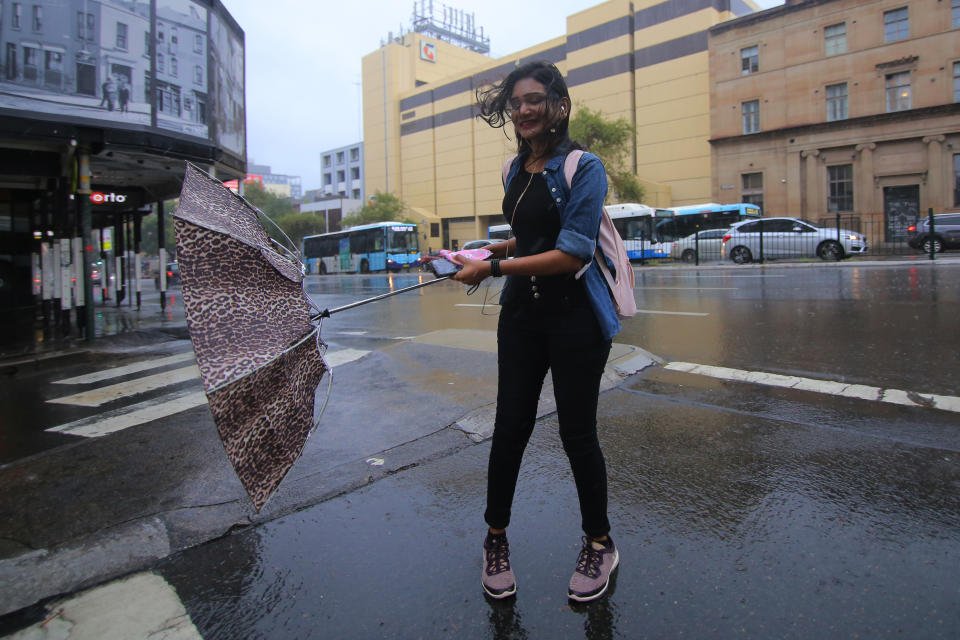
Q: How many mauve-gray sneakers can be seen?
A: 2